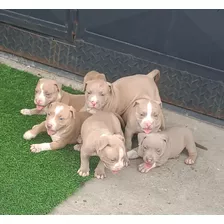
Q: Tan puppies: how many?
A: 6